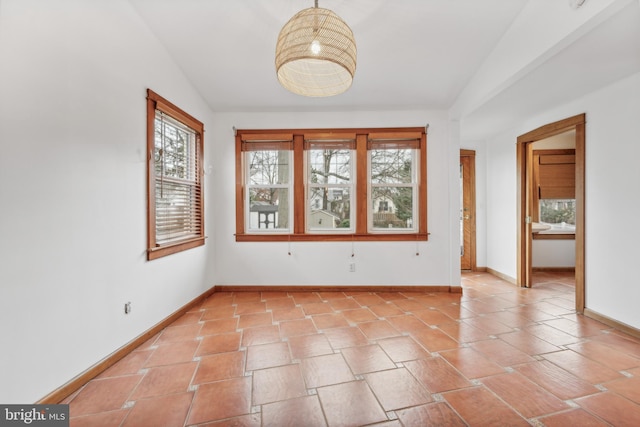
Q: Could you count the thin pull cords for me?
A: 3